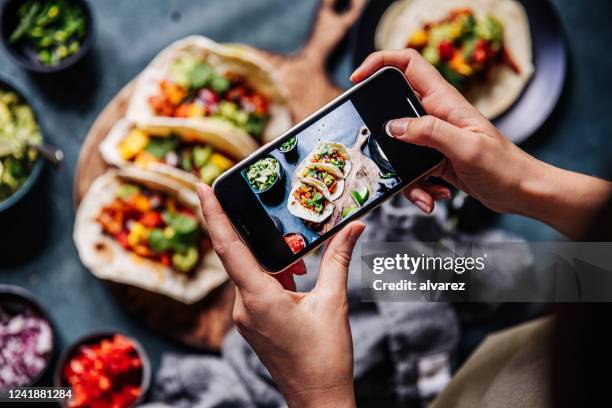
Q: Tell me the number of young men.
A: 0